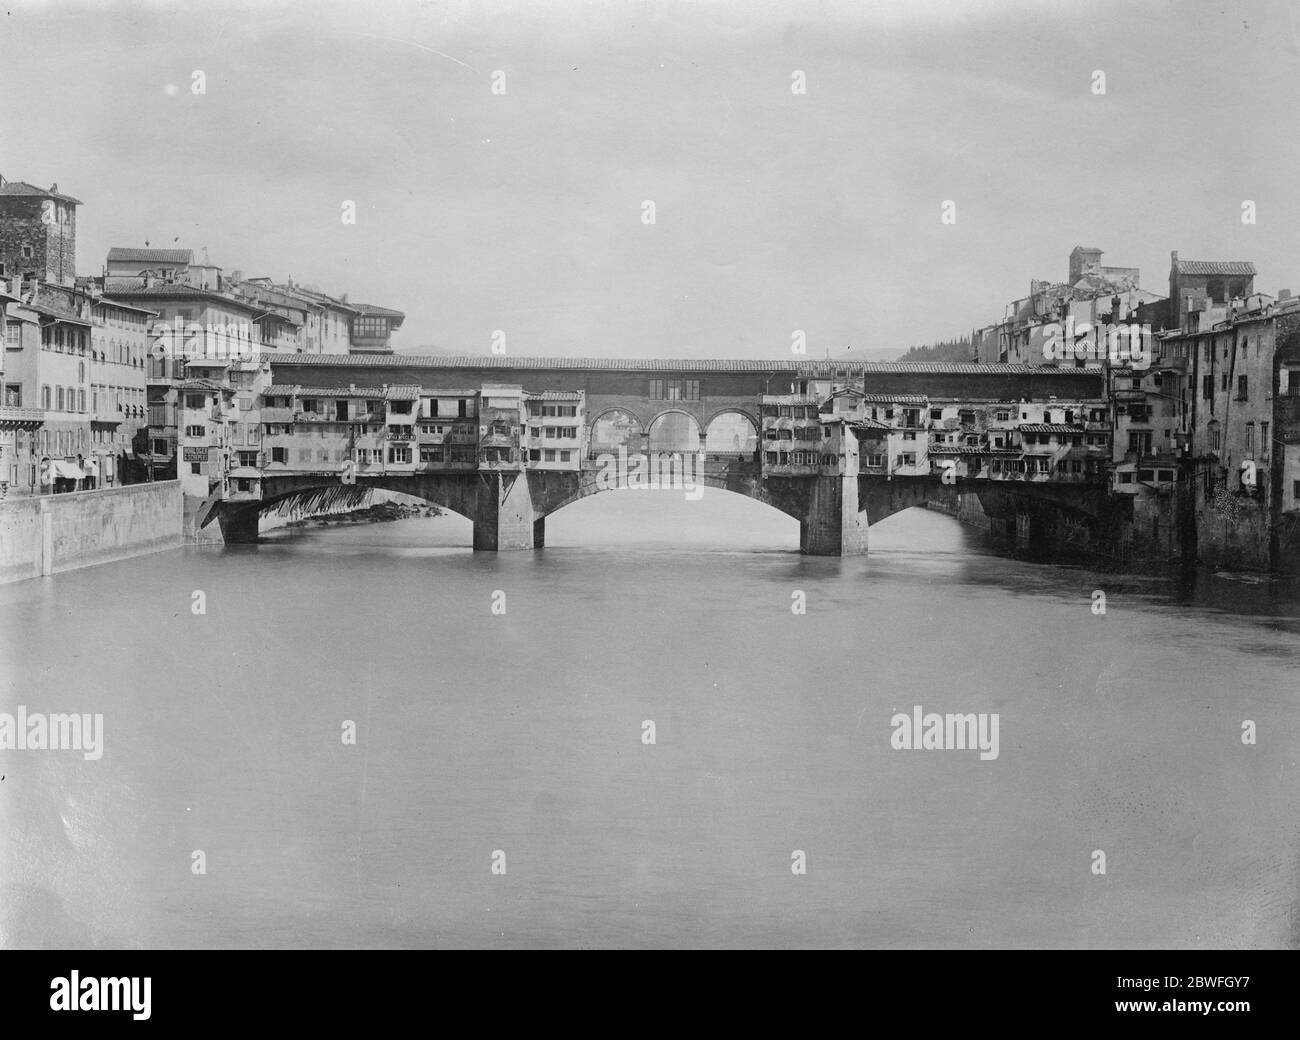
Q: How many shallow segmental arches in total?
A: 3